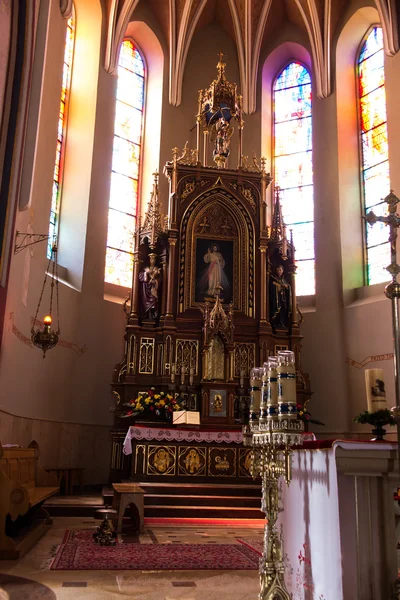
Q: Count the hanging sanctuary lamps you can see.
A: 1